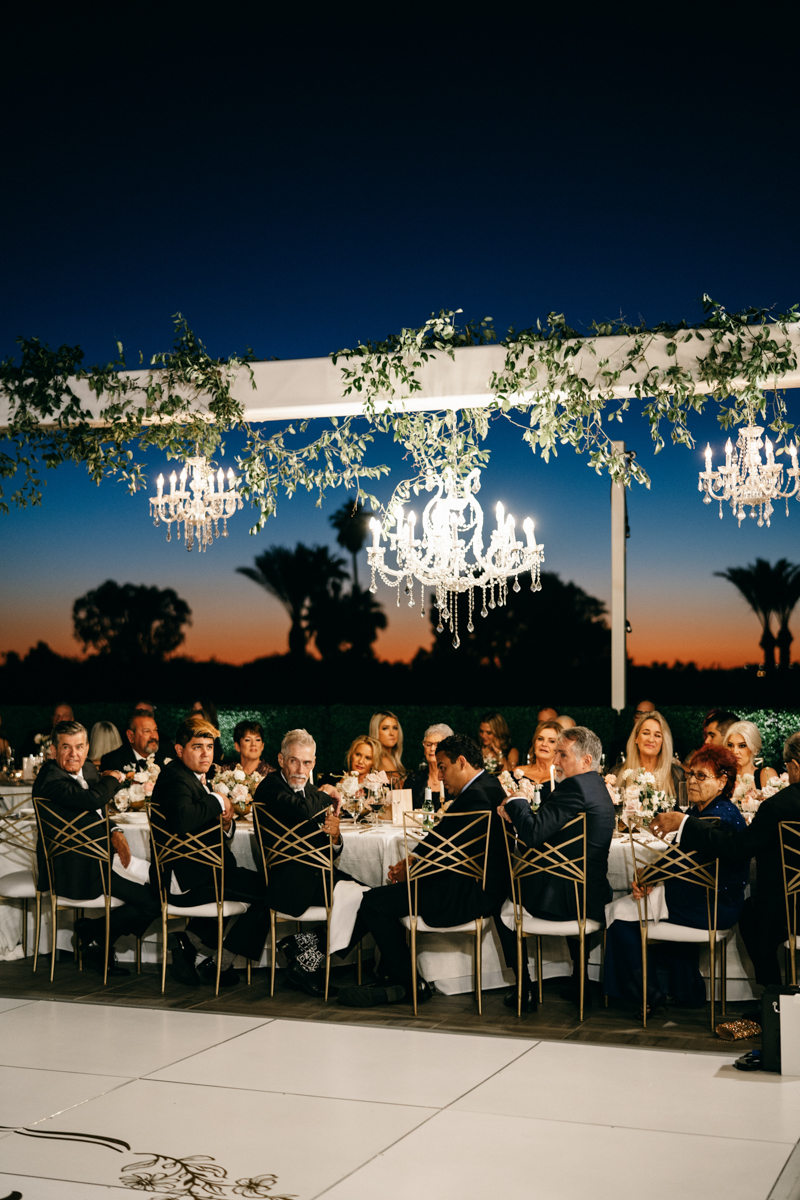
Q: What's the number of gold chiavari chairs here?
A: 8